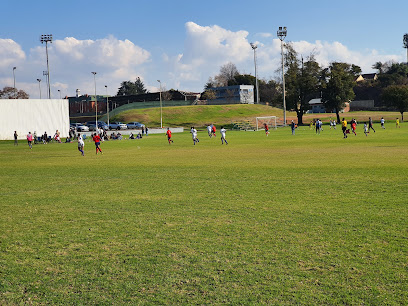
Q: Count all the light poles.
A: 11